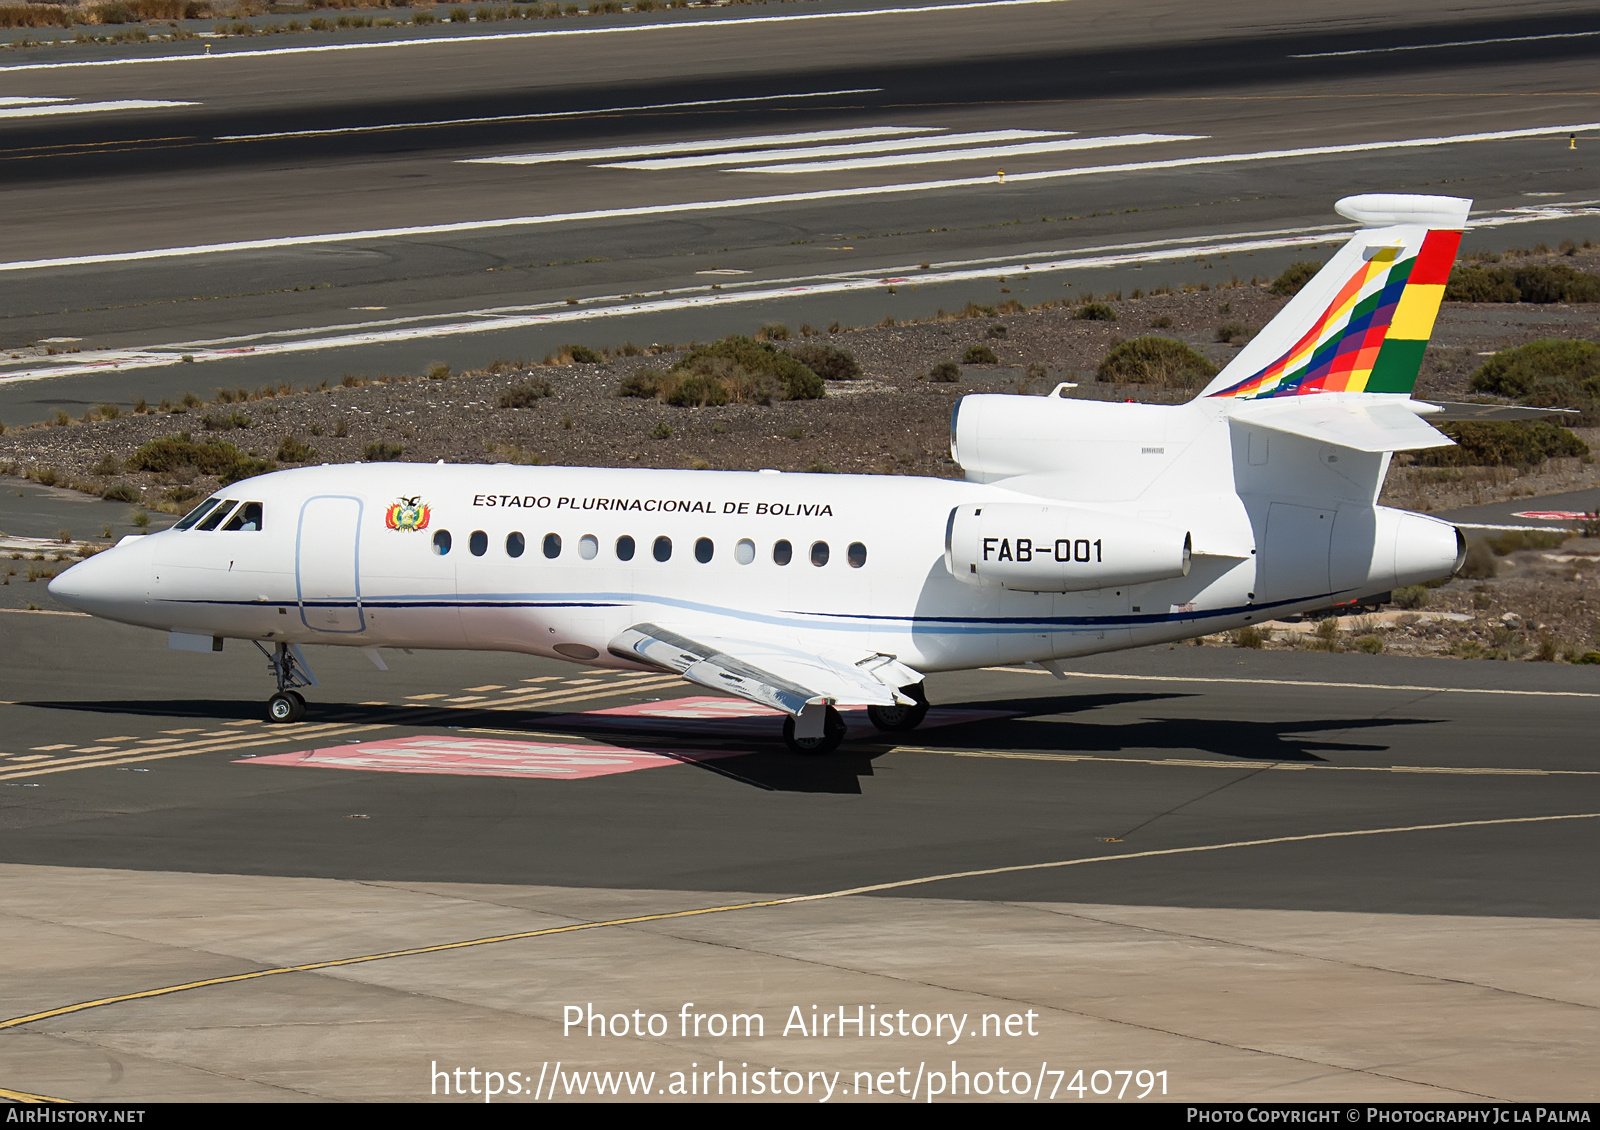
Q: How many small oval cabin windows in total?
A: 12